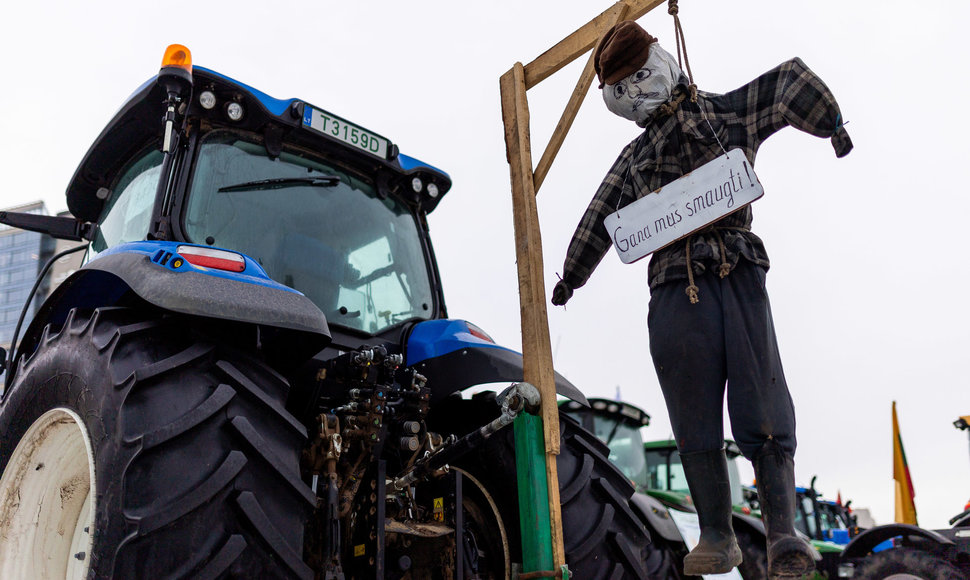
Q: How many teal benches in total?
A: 0